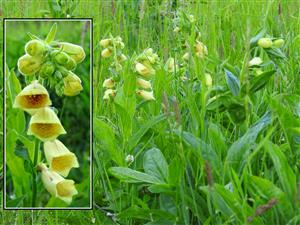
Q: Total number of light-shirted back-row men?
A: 0